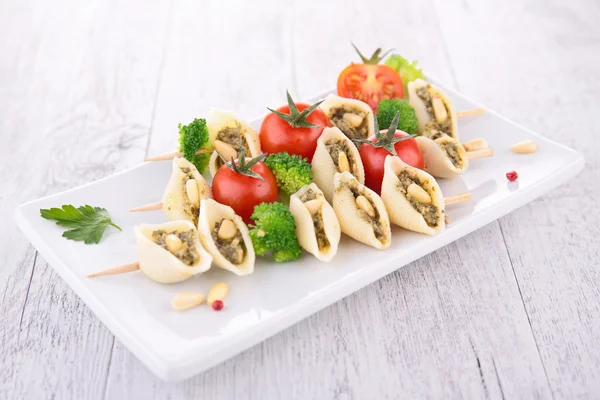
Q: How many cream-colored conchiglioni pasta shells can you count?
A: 11